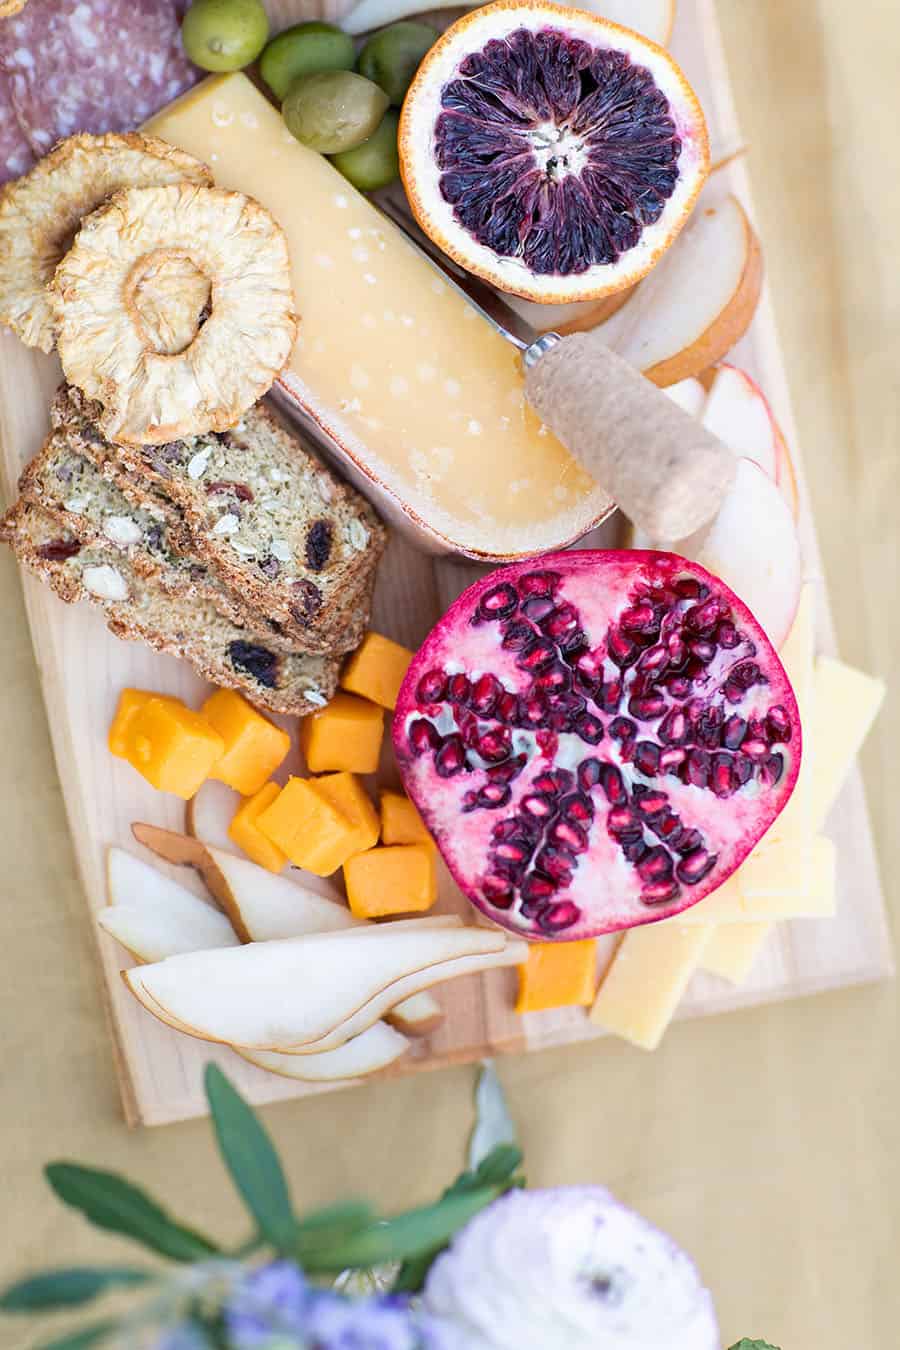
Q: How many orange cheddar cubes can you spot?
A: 11